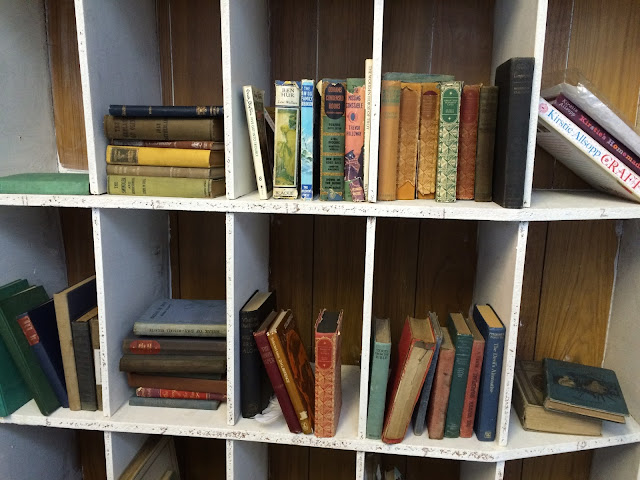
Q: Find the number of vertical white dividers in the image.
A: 12